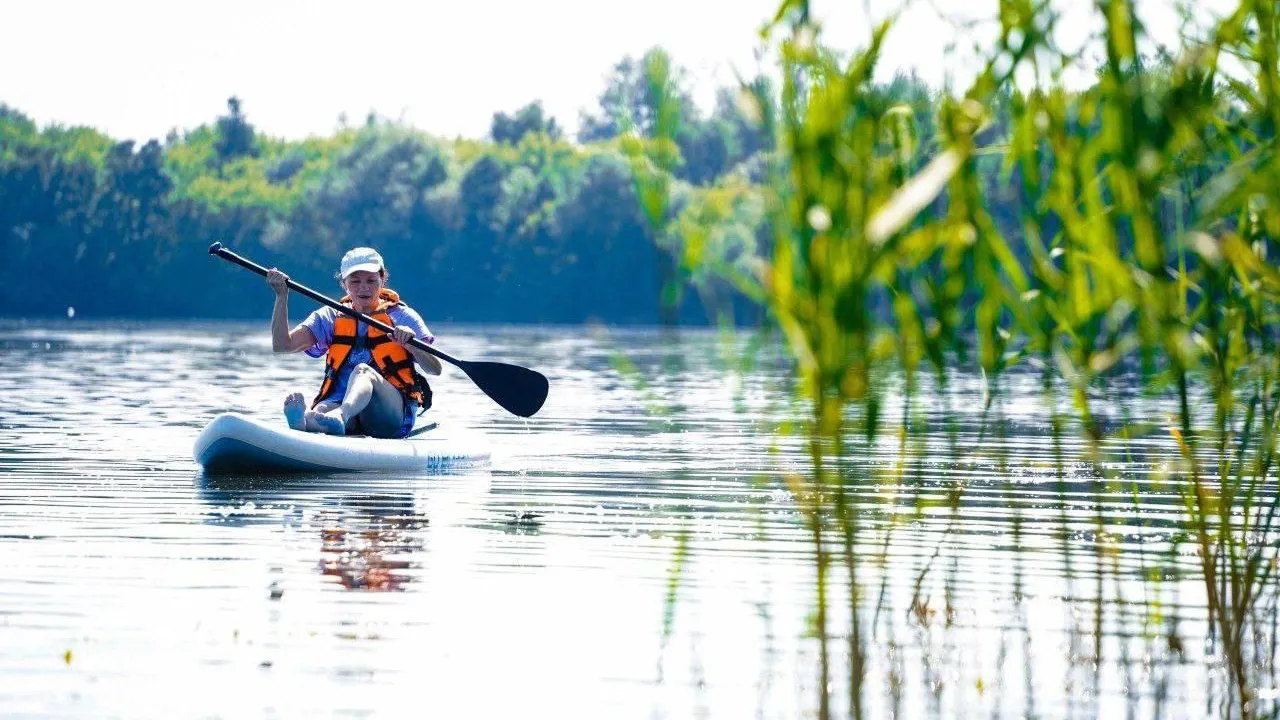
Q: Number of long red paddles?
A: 0